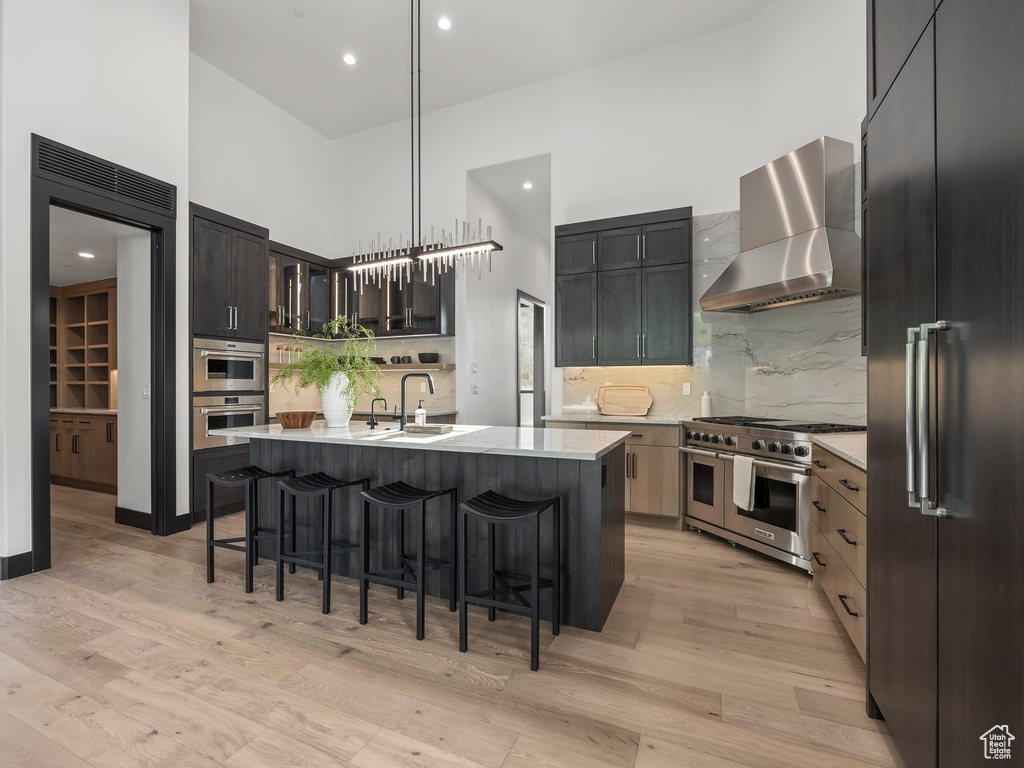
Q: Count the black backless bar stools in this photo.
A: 4